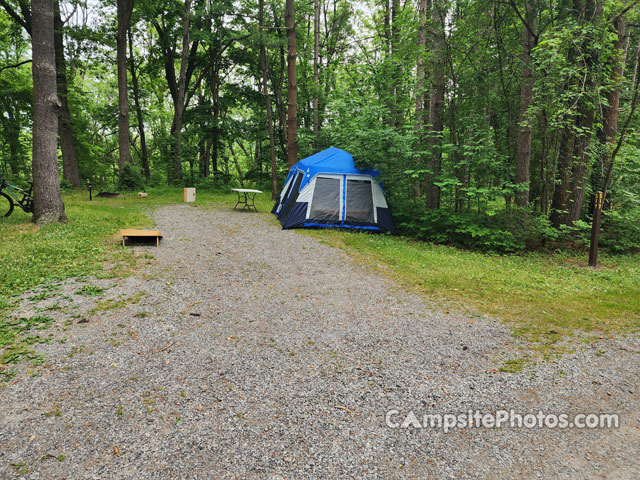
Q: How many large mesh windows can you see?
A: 2